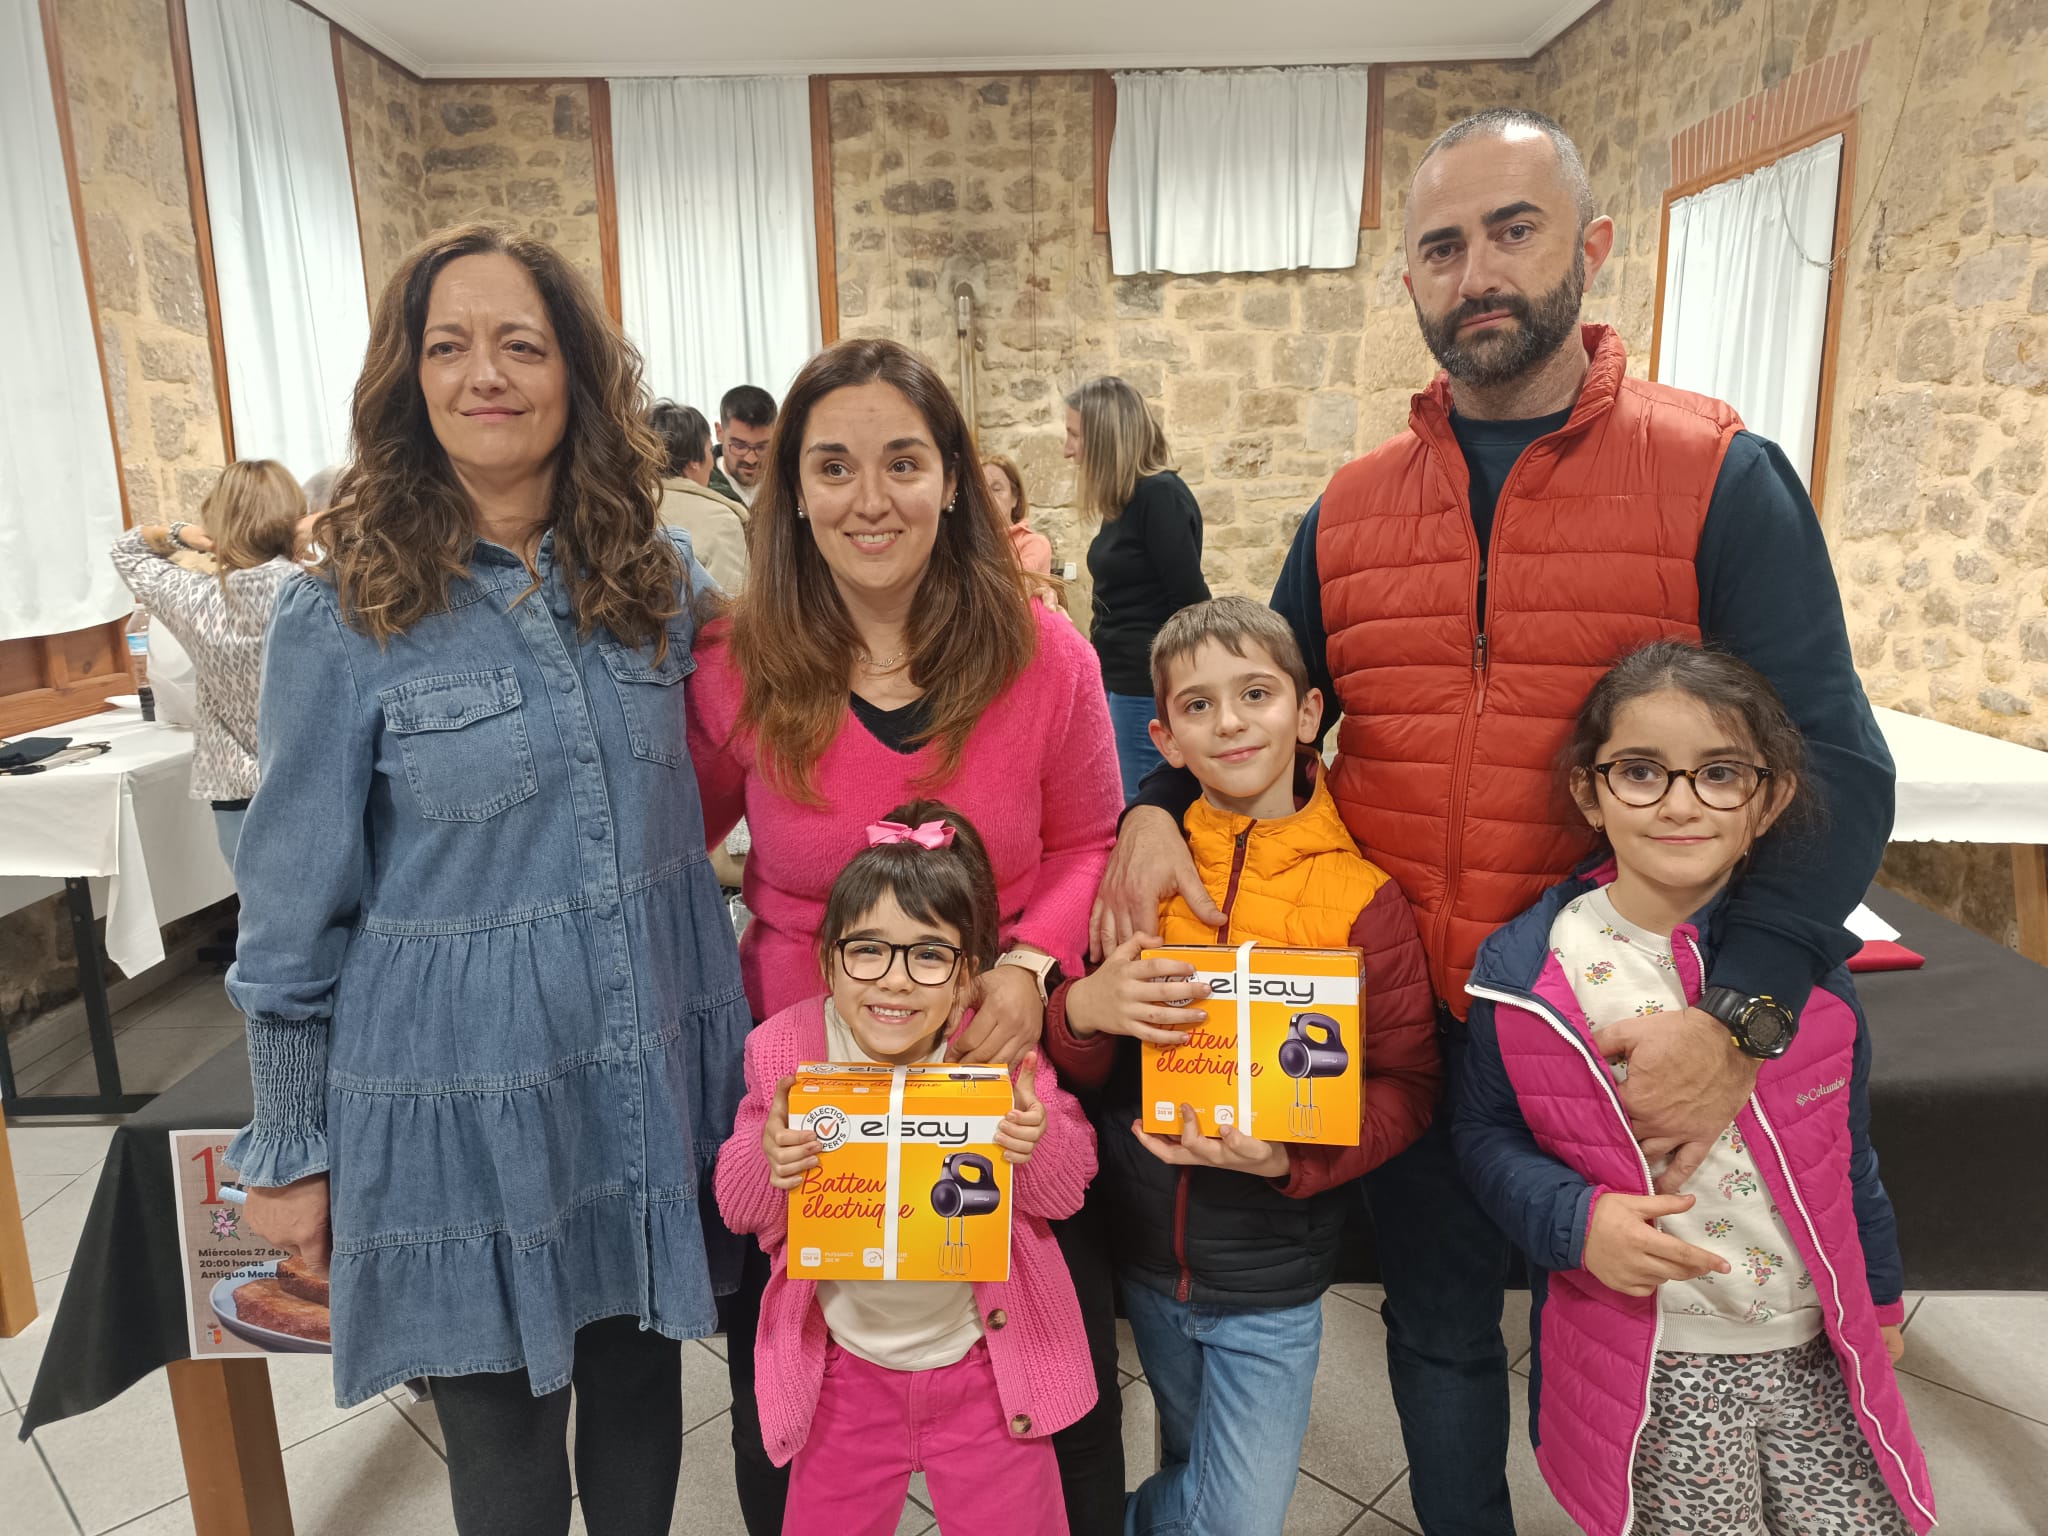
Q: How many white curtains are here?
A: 5